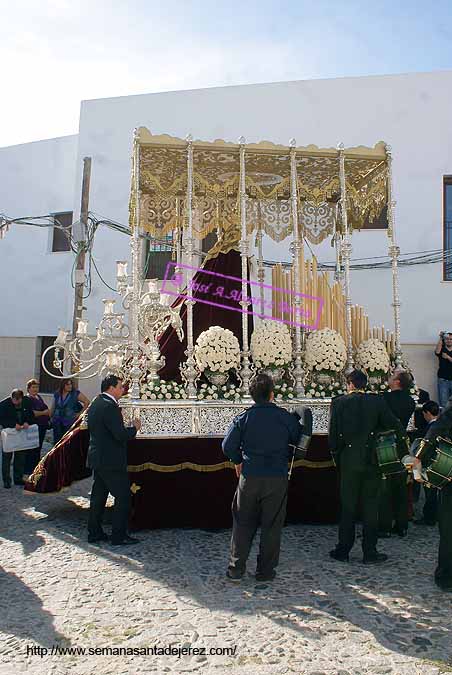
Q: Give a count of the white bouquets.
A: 4